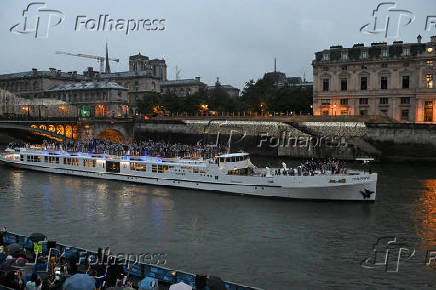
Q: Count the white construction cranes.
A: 1